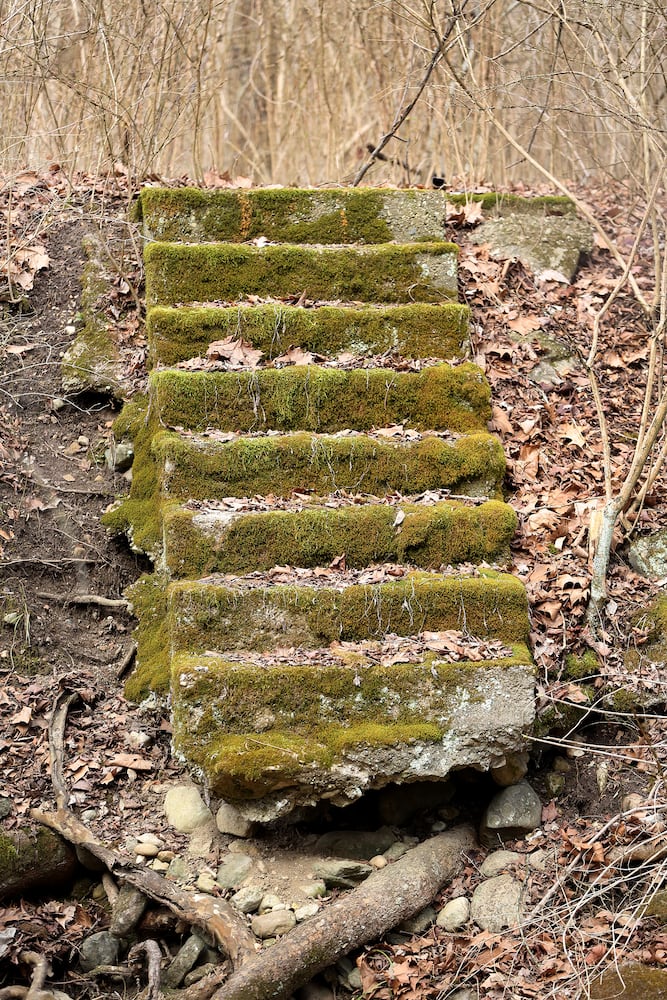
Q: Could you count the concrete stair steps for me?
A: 8